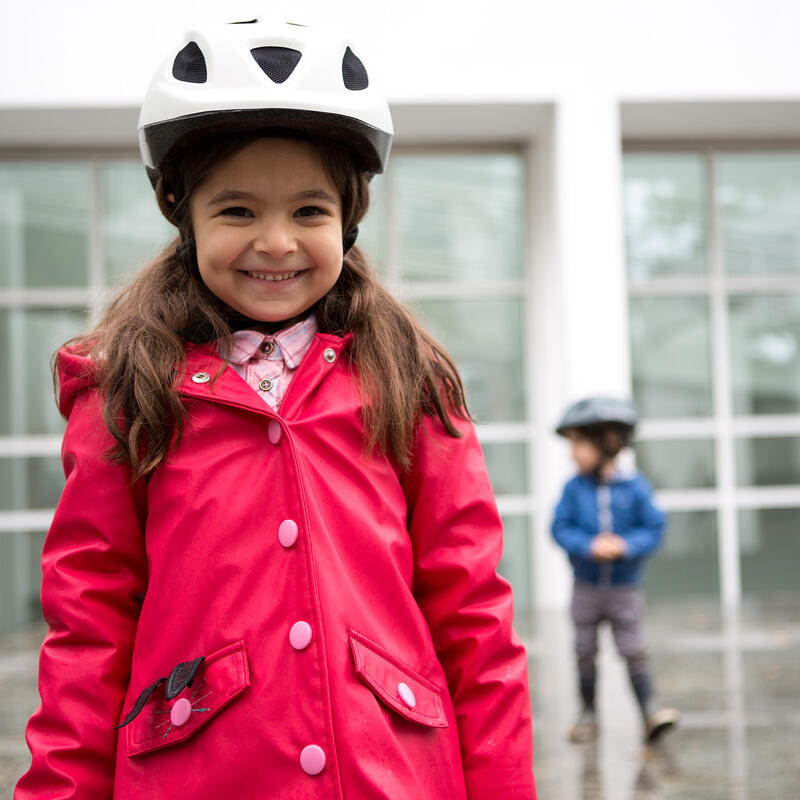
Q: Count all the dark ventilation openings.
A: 3